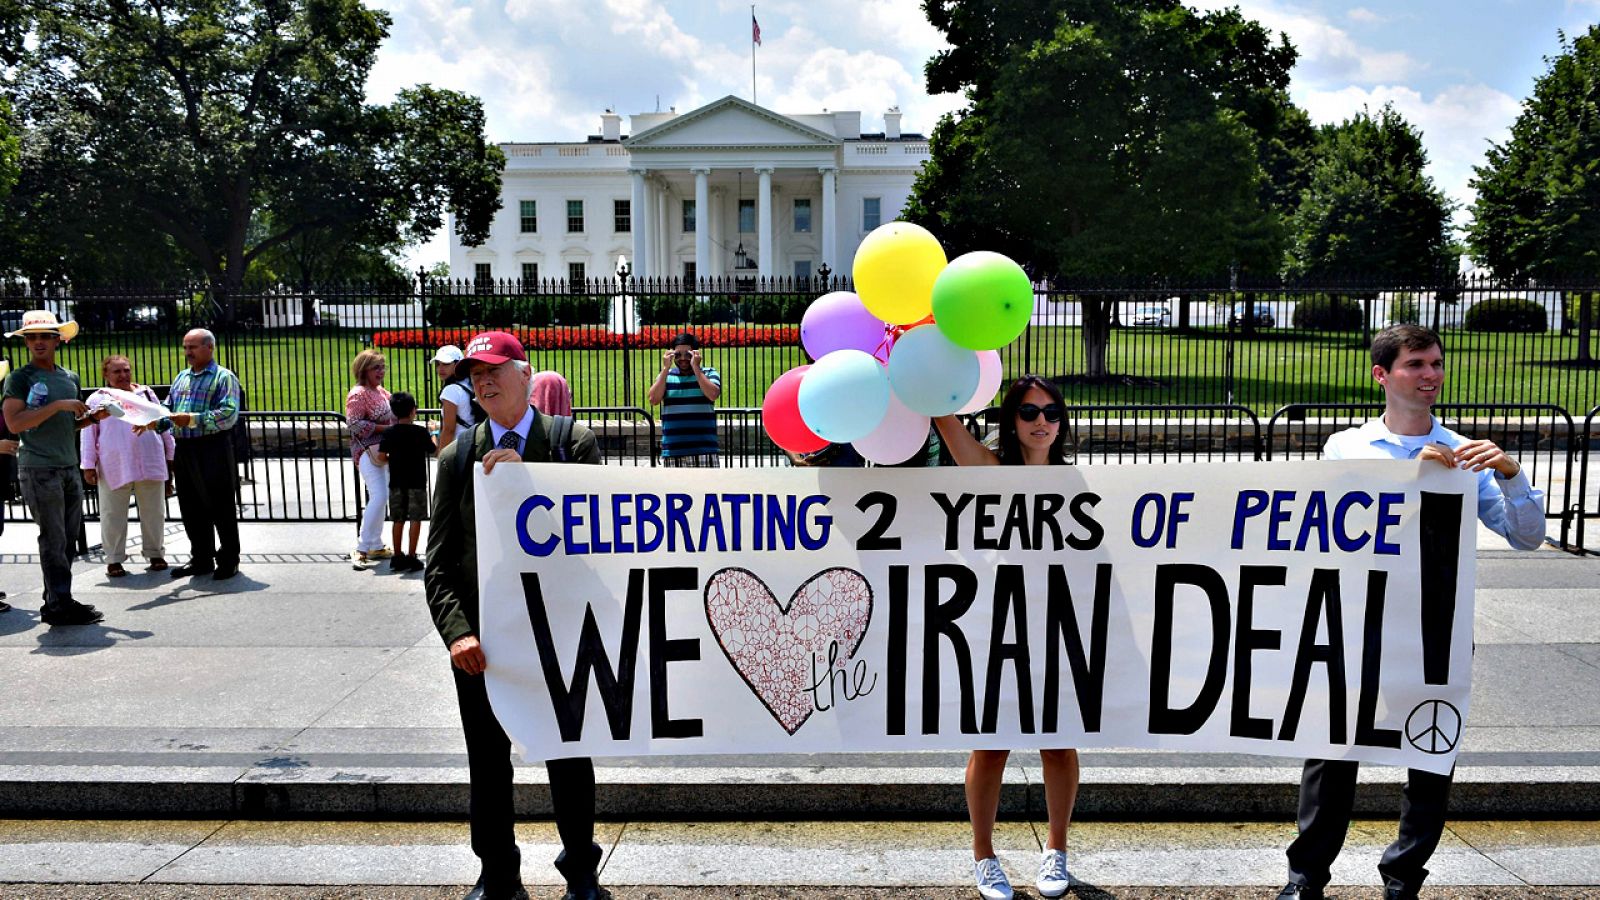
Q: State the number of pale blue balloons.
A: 2